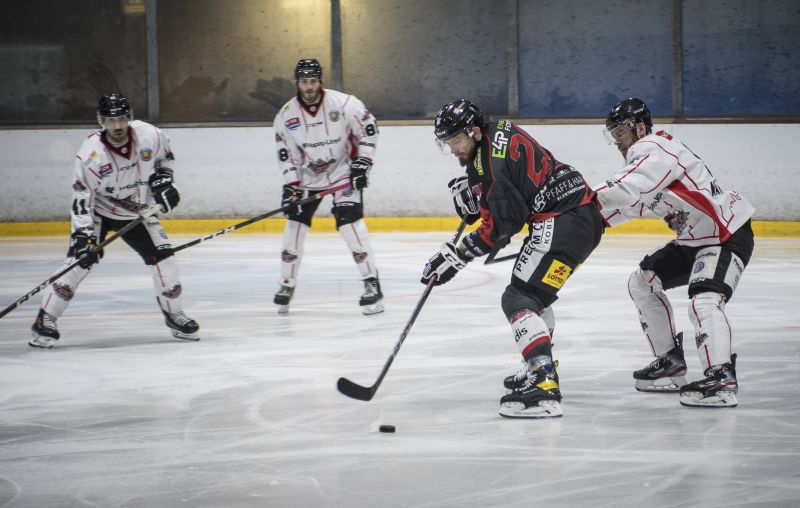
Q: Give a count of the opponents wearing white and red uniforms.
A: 3